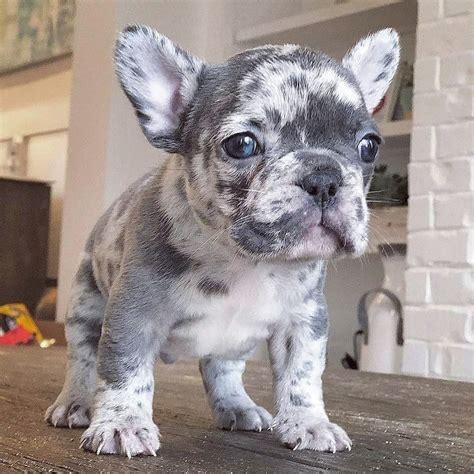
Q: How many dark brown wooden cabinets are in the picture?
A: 1